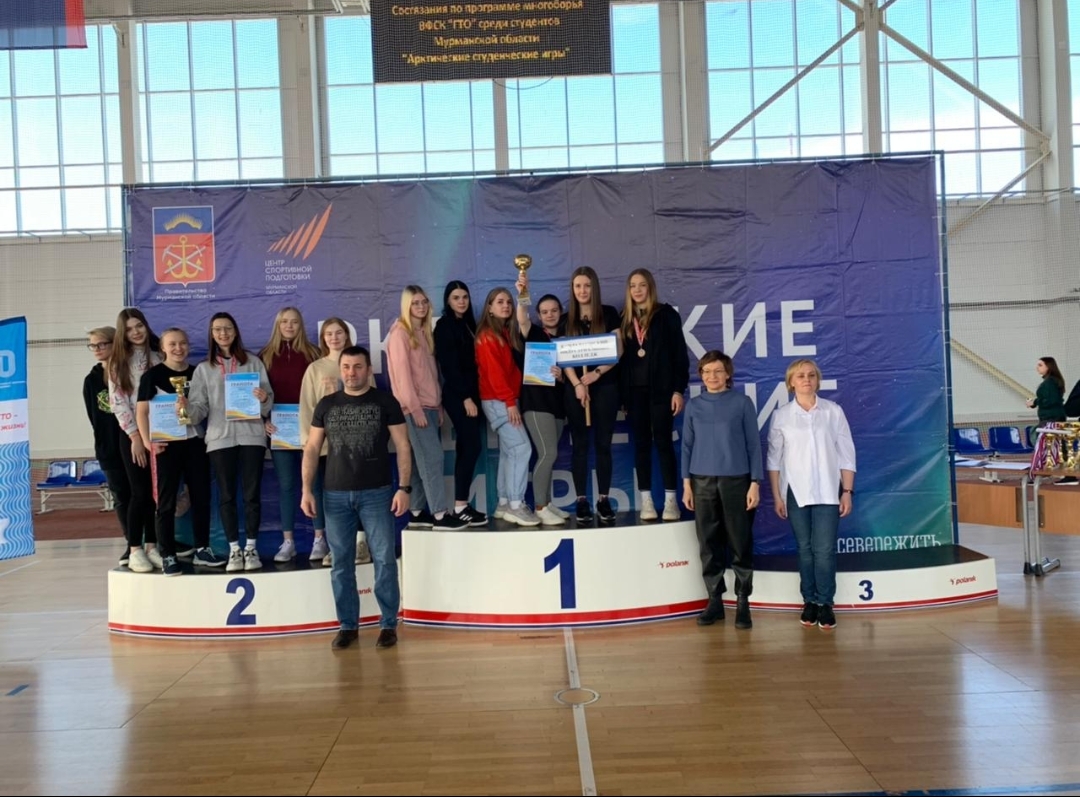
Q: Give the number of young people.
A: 12